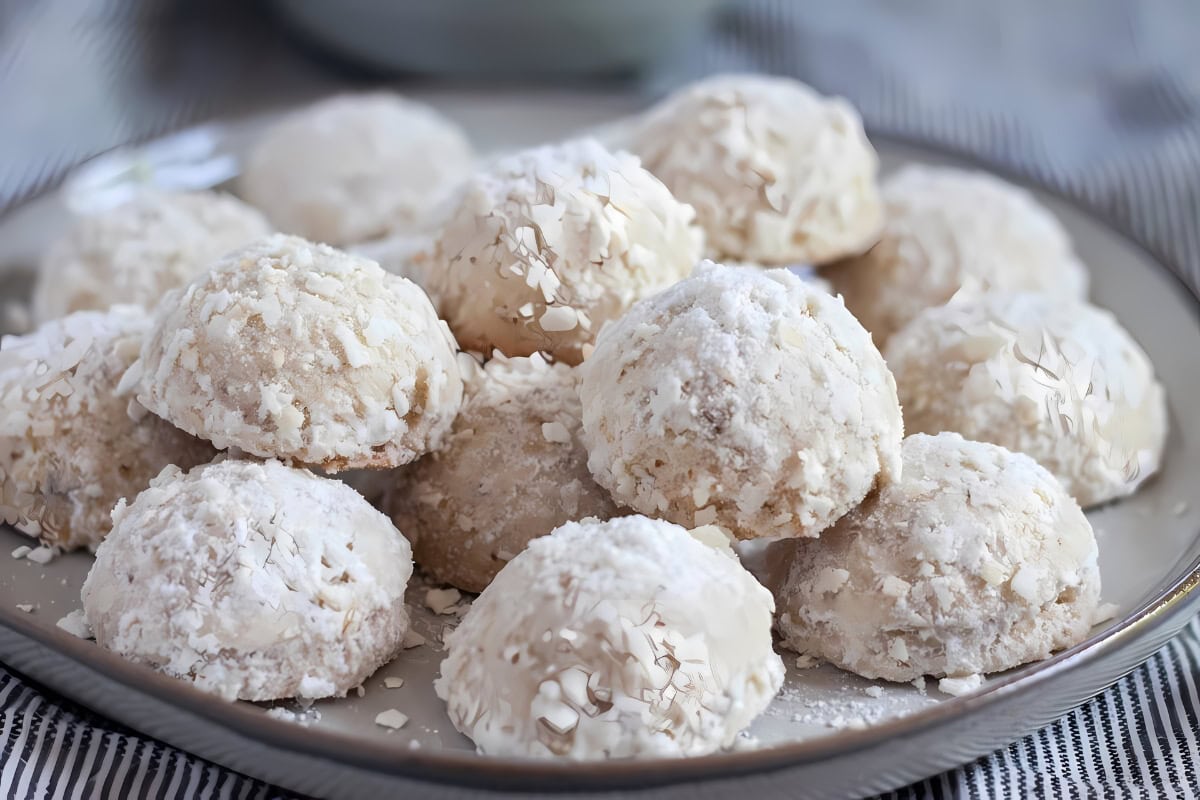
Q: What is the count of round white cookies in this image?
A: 13